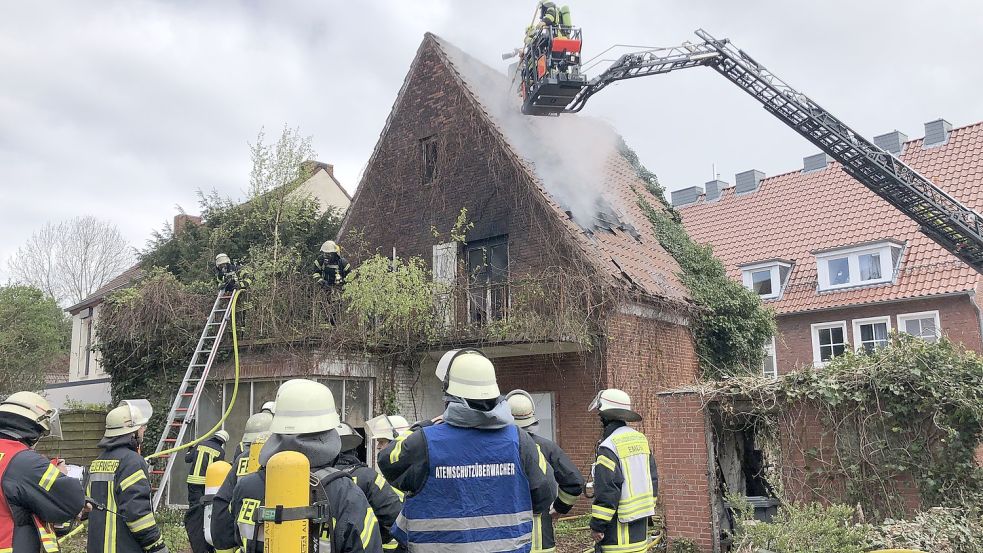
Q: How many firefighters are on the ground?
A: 11